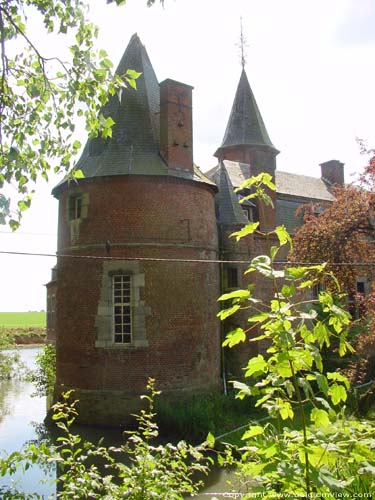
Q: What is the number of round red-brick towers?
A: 2